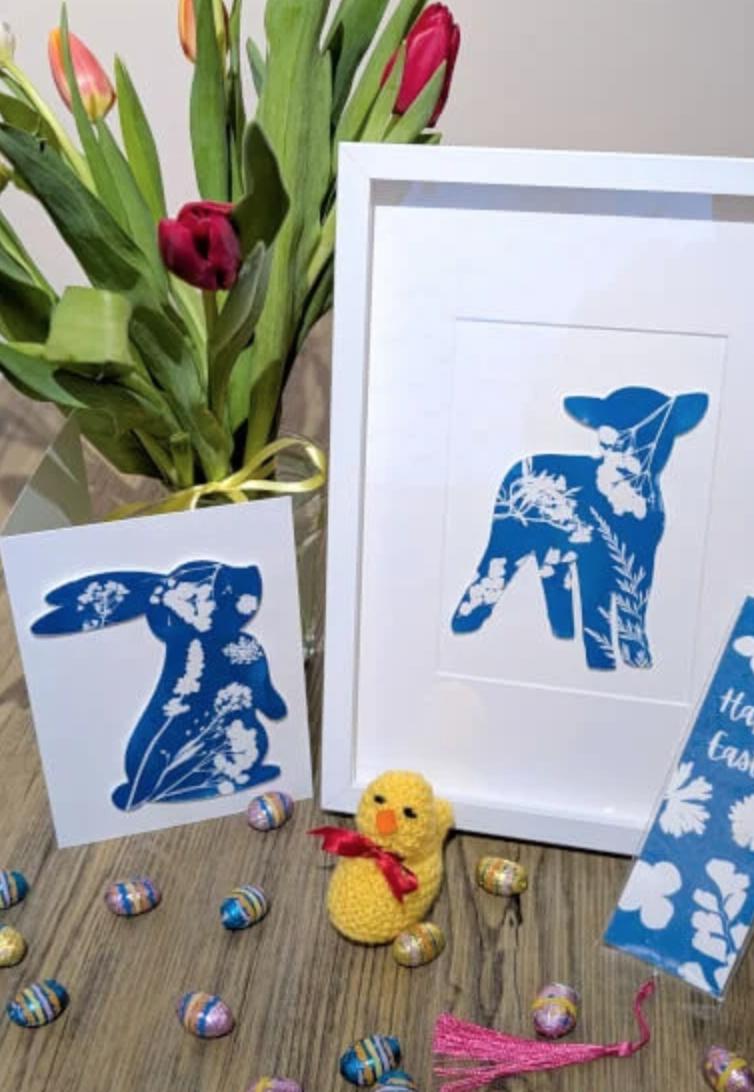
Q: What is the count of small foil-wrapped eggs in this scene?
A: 14